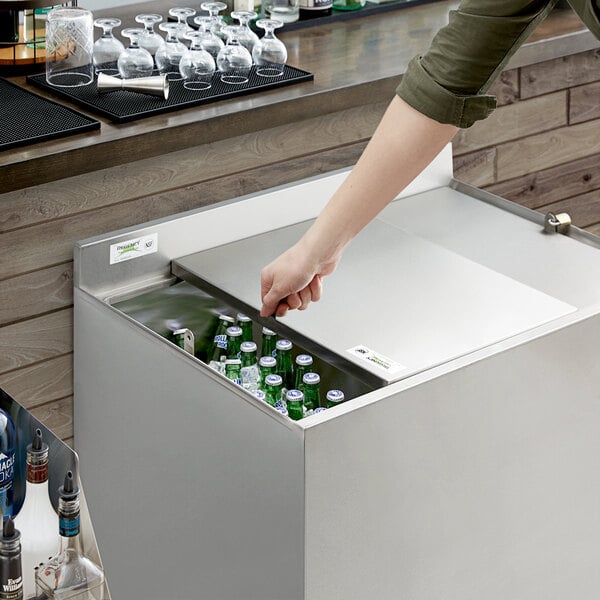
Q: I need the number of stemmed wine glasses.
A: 11